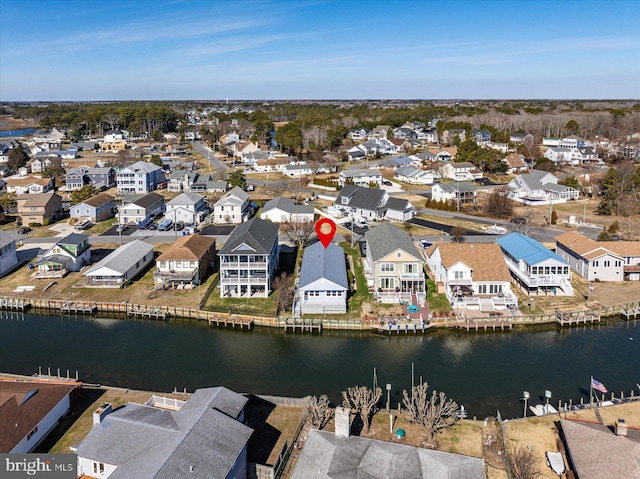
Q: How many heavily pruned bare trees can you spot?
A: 3